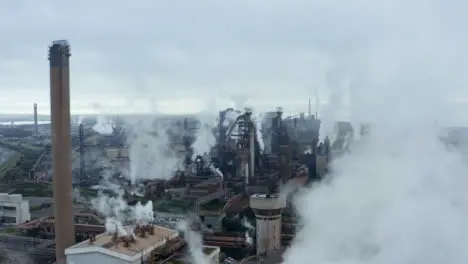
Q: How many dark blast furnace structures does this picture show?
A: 2